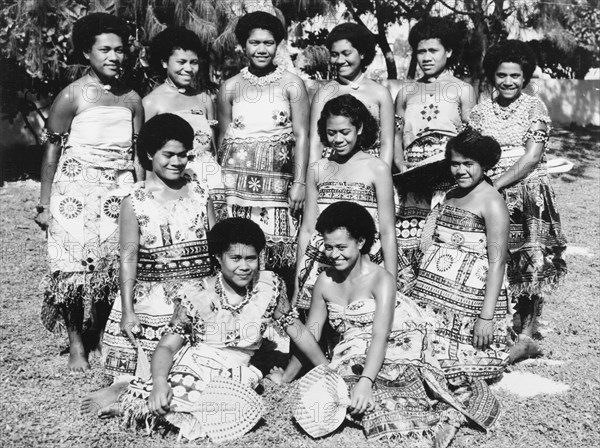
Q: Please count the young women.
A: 11